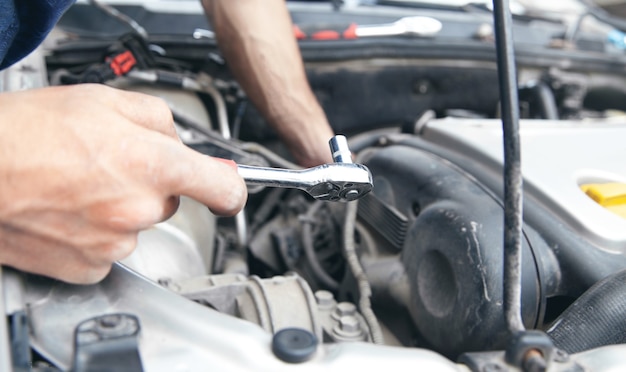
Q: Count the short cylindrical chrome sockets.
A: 1